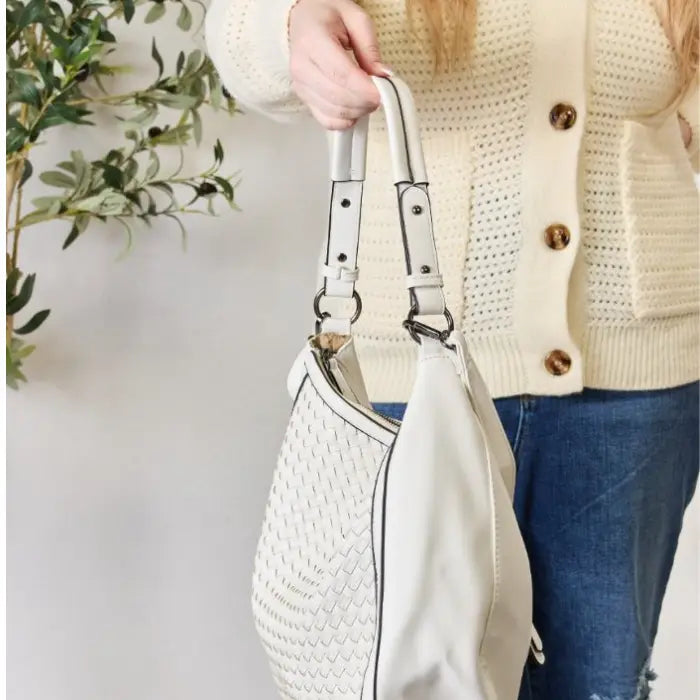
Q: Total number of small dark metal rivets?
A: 4